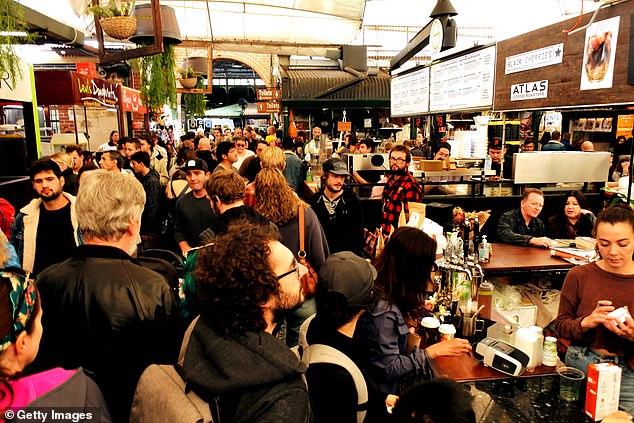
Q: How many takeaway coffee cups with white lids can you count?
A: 2